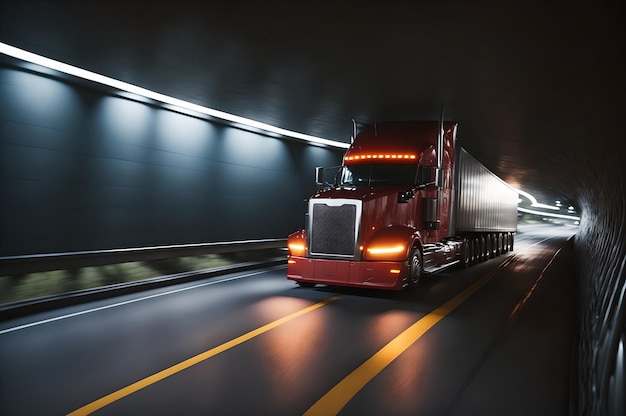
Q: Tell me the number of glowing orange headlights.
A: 2